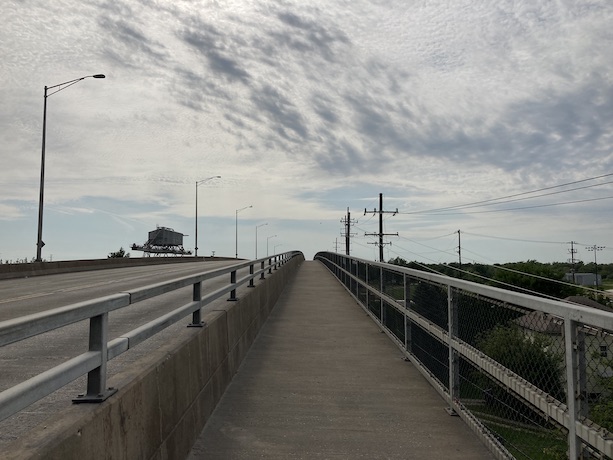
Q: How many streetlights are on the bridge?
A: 6